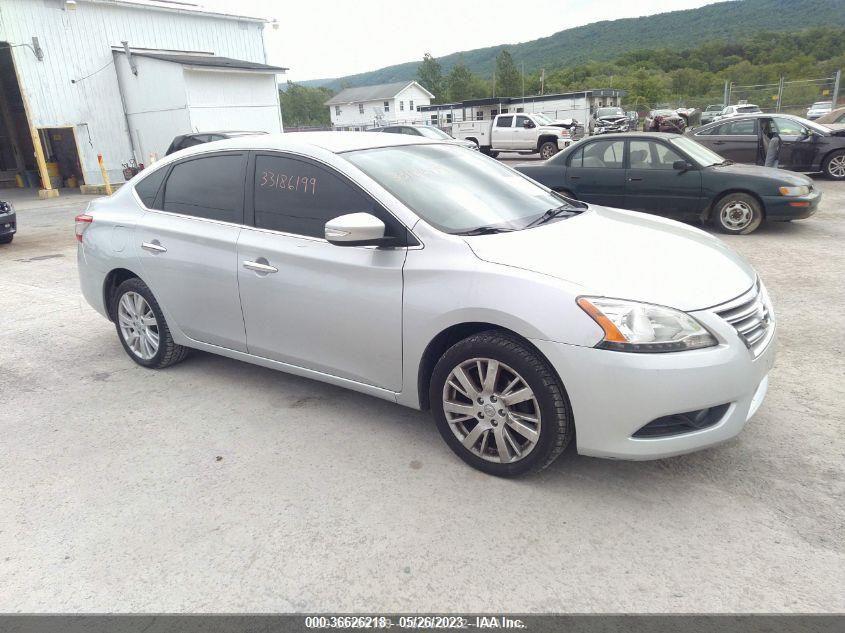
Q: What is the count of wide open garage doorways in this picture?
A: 2